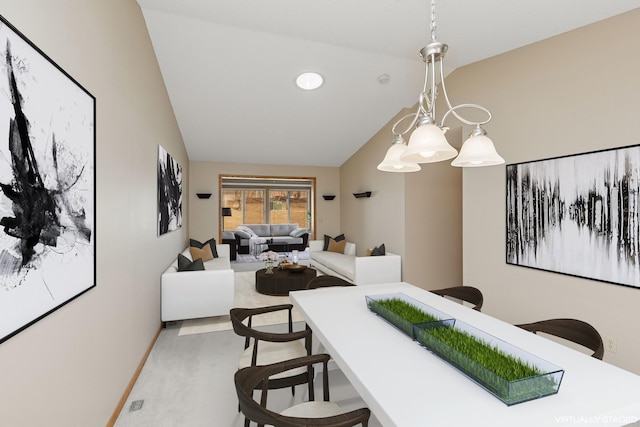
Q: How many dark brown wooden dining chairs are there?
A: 5